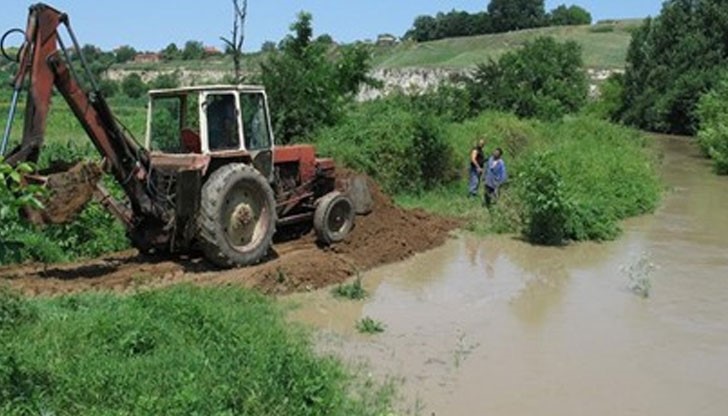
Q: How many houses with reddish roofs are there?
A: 2